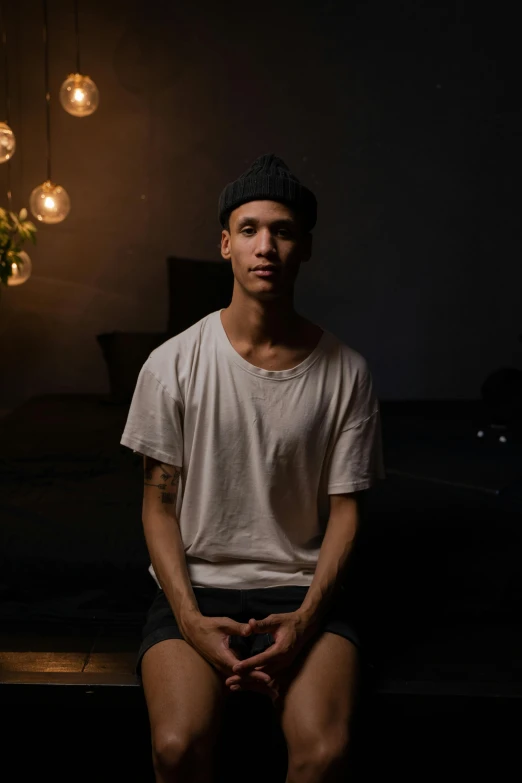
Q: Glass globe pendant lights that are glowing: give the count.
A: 4